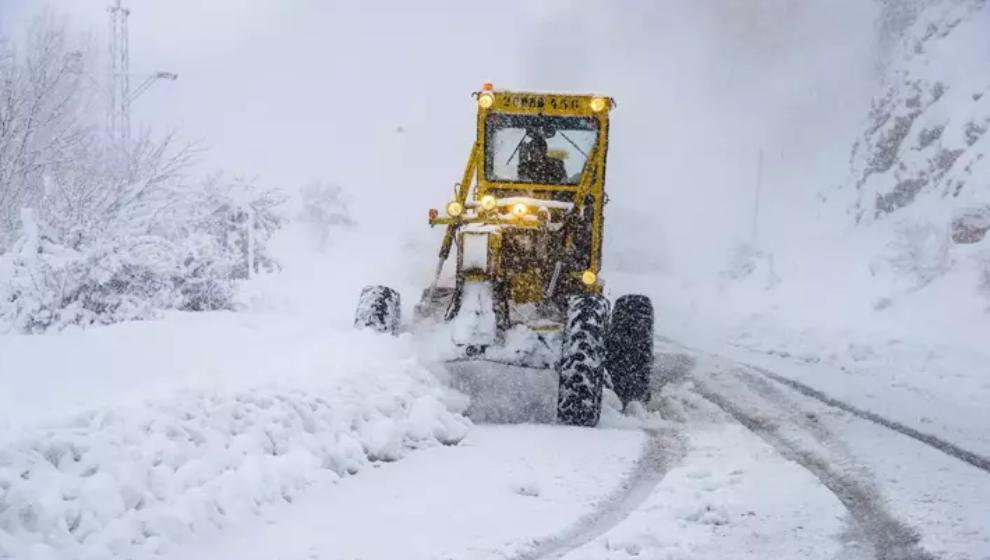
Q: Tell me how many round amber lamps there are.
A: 6